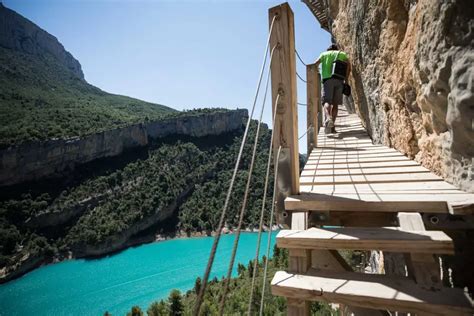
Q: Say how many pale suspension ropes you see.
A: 4